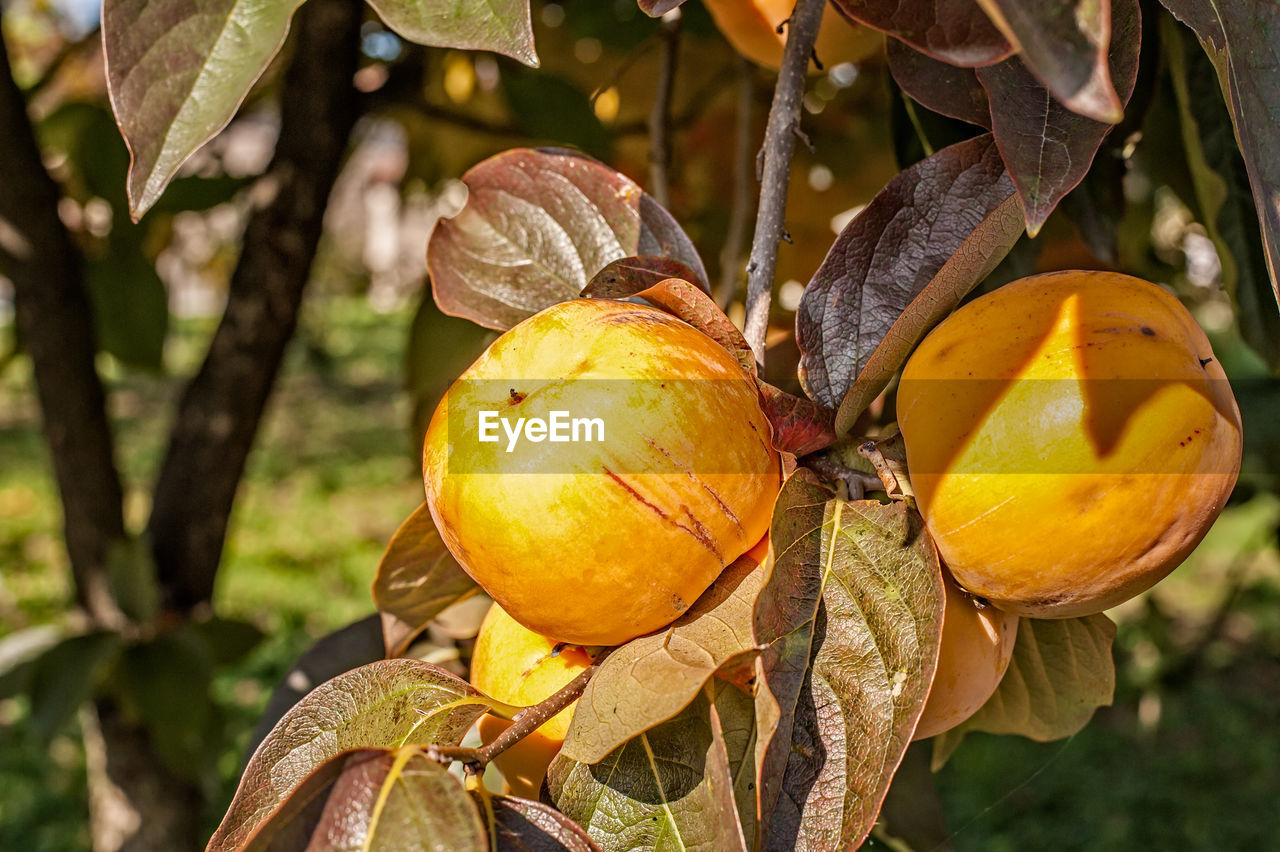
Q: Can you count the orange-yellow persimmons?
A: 5